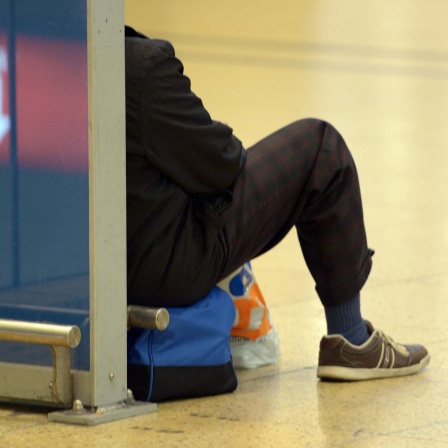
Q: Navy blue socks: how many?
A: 1